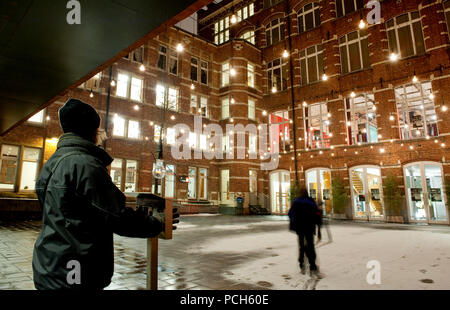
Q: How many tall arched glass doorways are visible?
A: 4